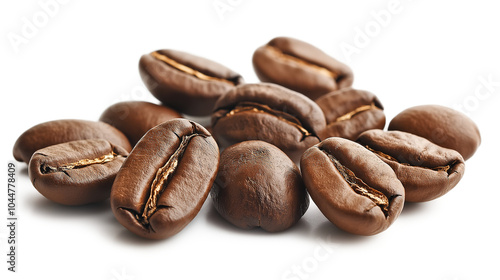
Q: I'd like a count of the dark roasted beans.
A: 12